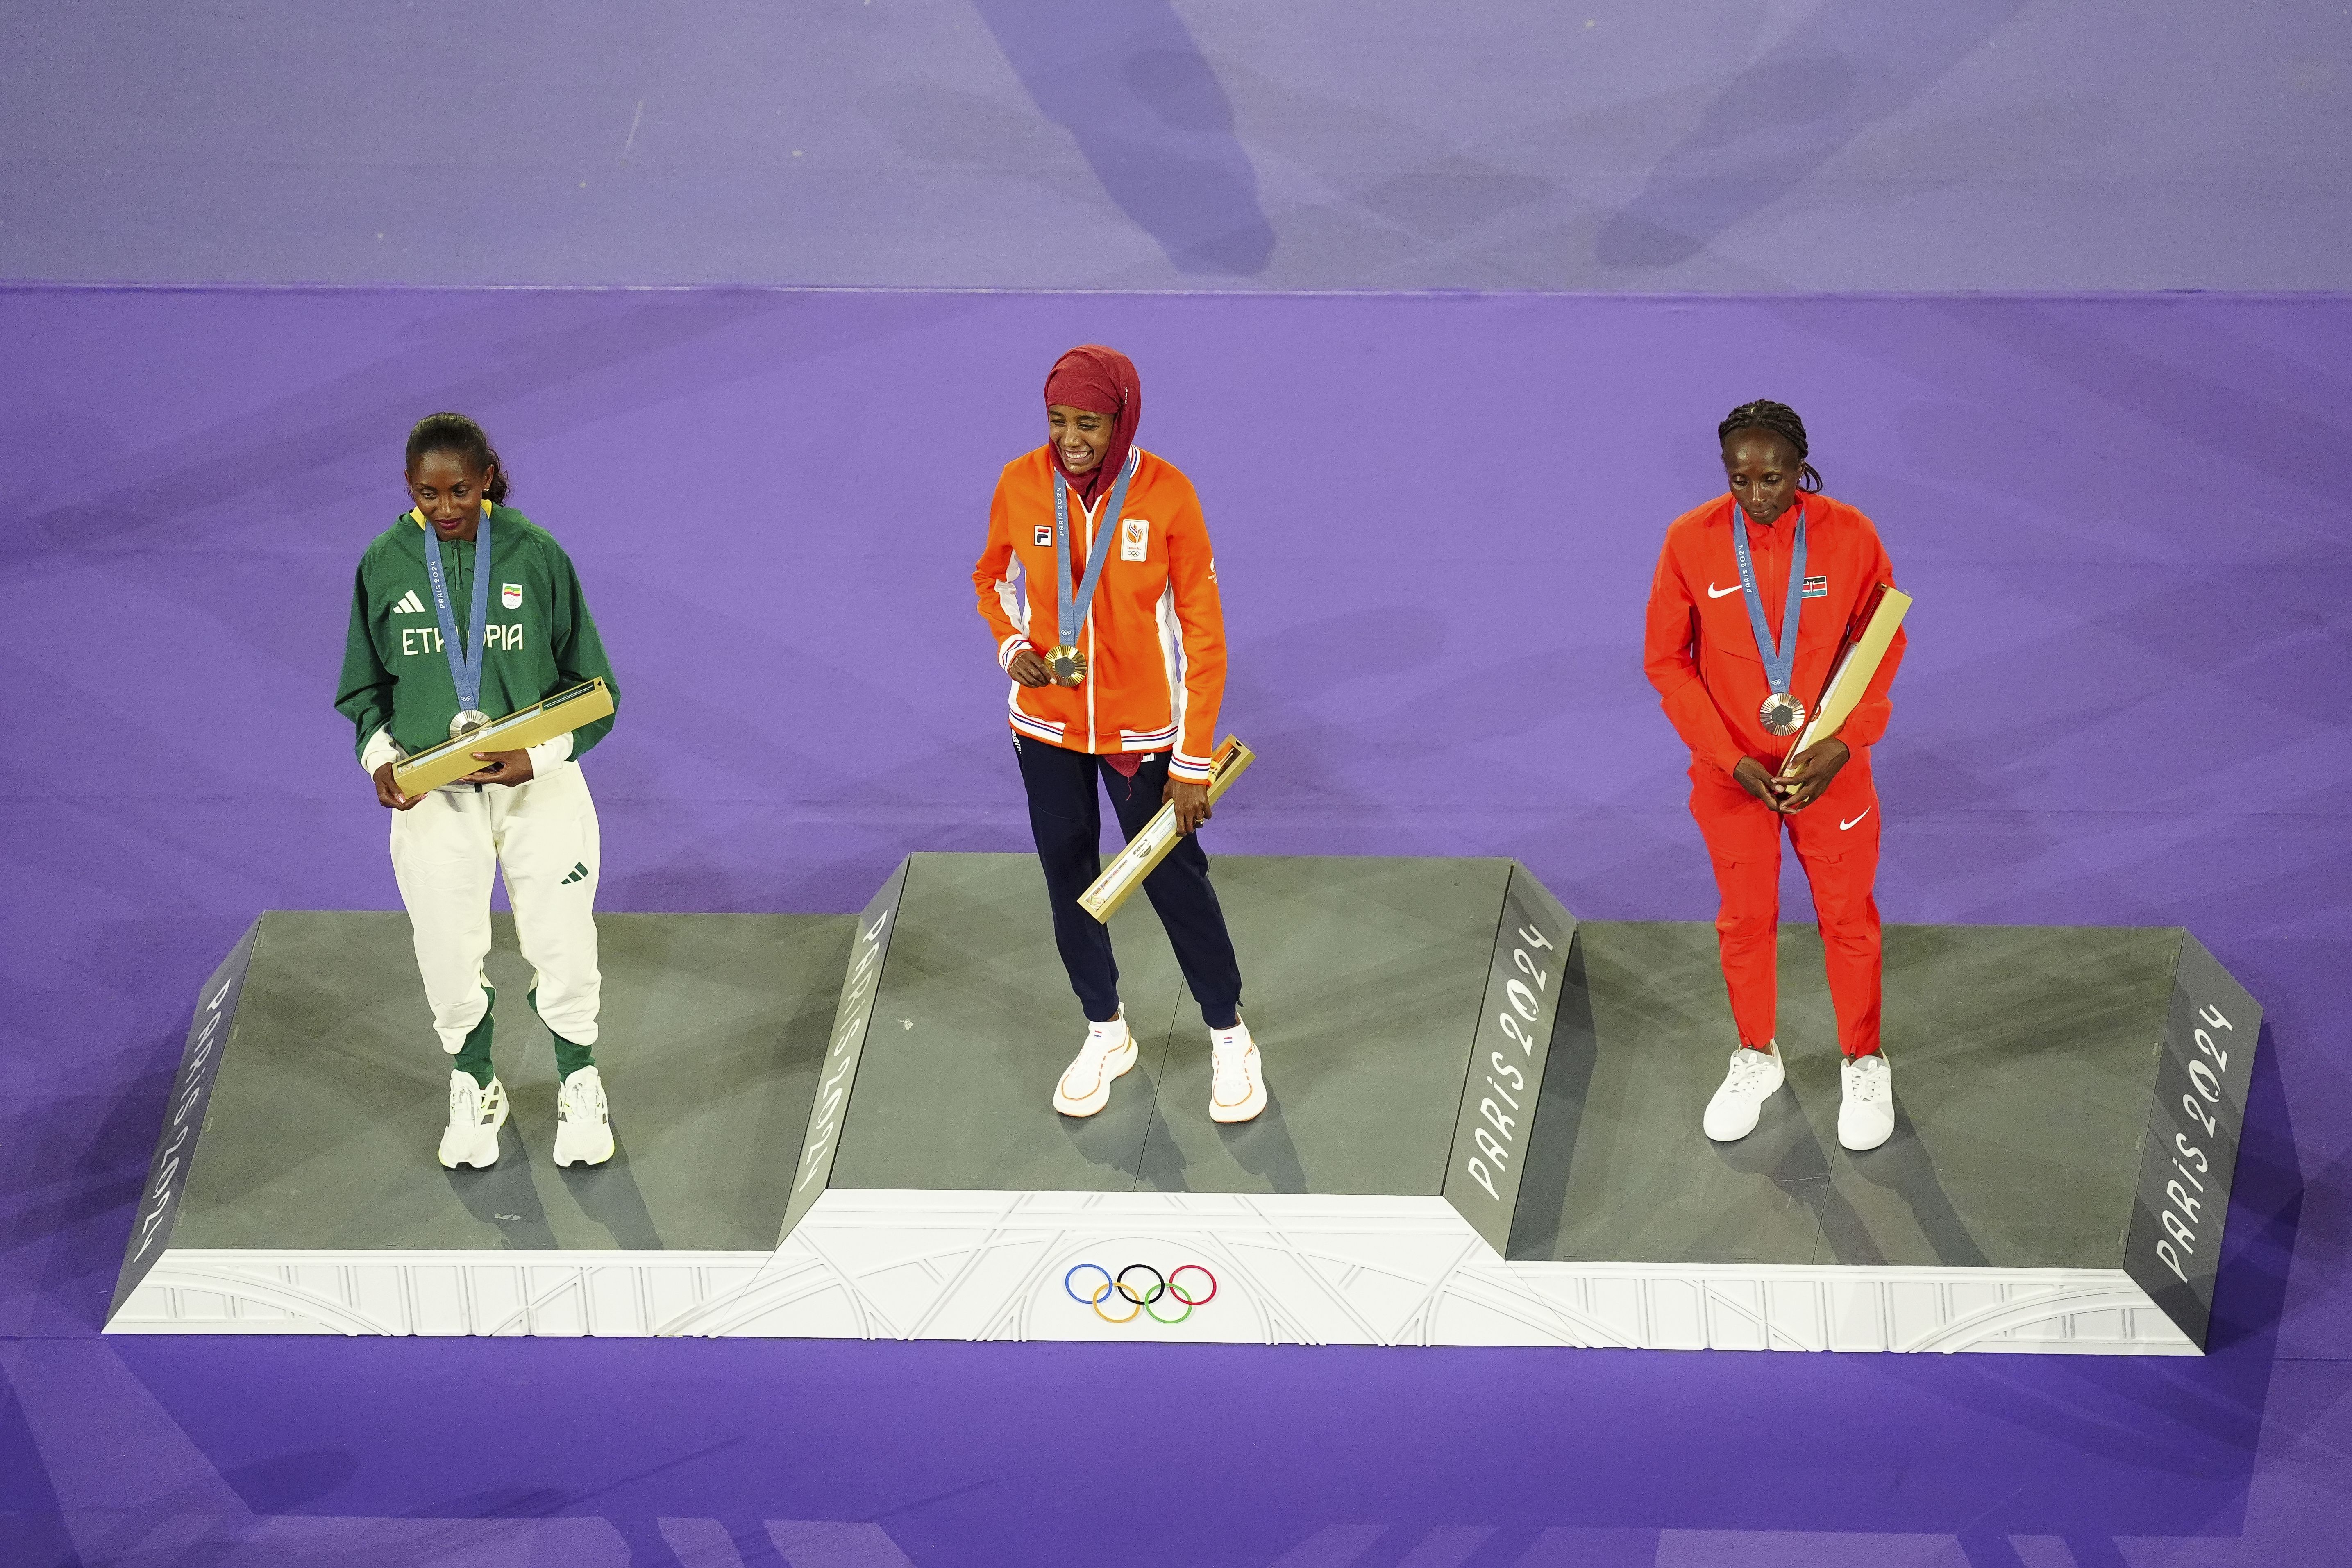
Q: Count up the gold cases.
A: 3